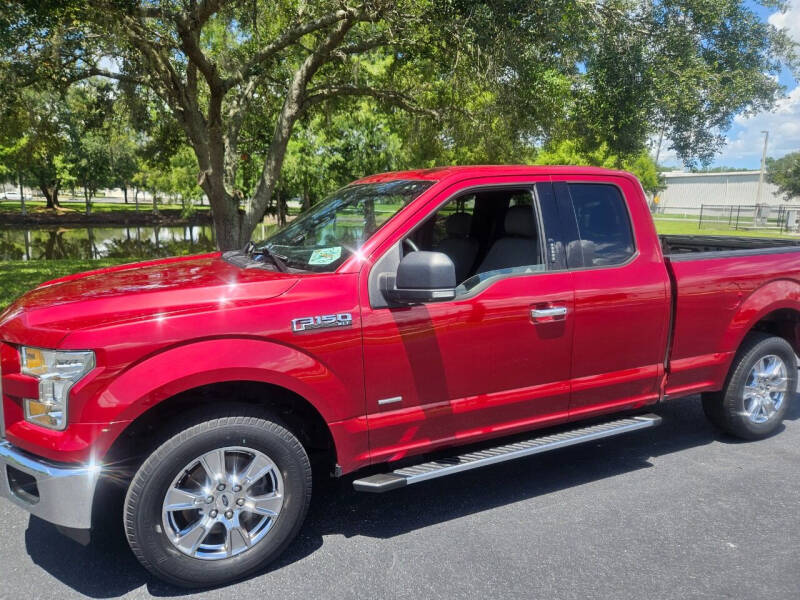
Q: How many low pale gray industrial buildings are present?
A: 1